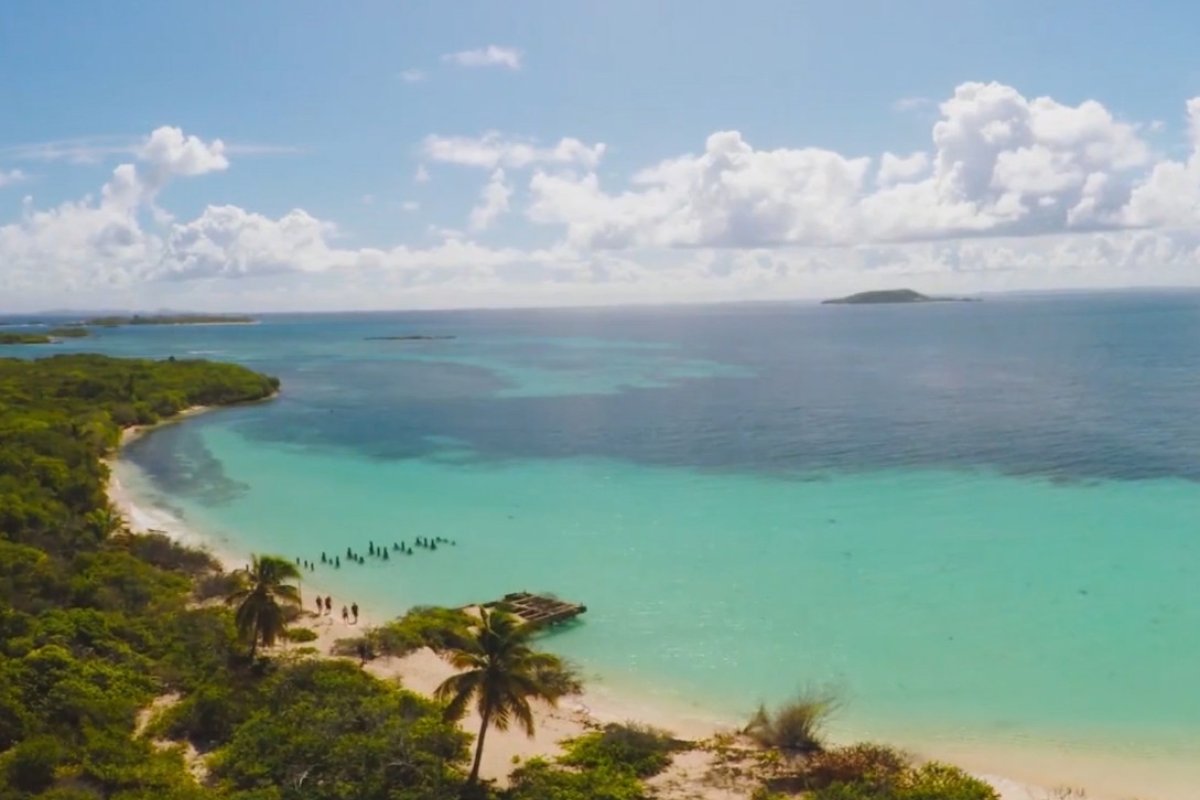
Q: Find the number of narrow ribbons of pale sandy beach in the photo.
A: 1